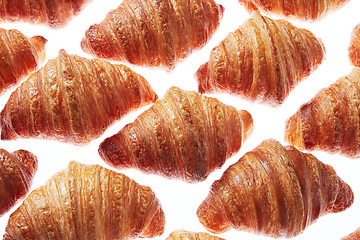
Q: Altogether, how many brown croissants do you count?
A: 14